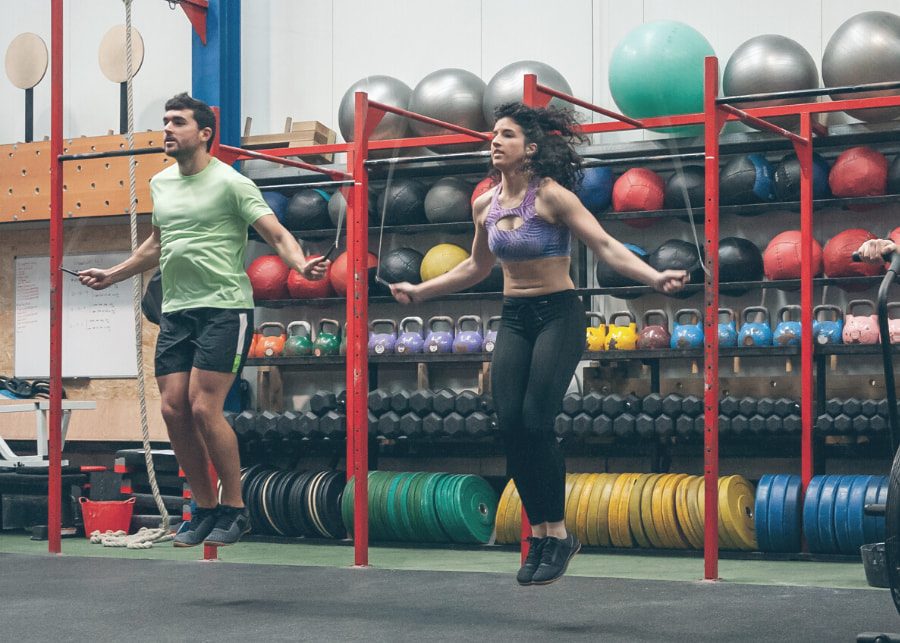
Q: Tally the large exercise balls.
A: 6